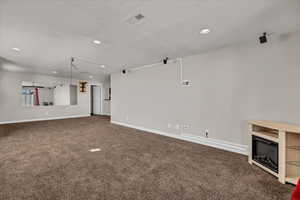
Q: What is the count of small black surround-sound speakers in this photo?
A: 3